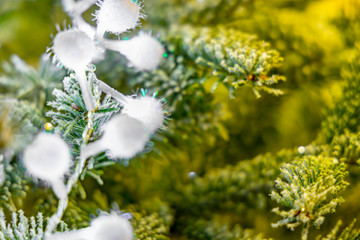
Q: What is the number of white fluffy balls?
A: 7